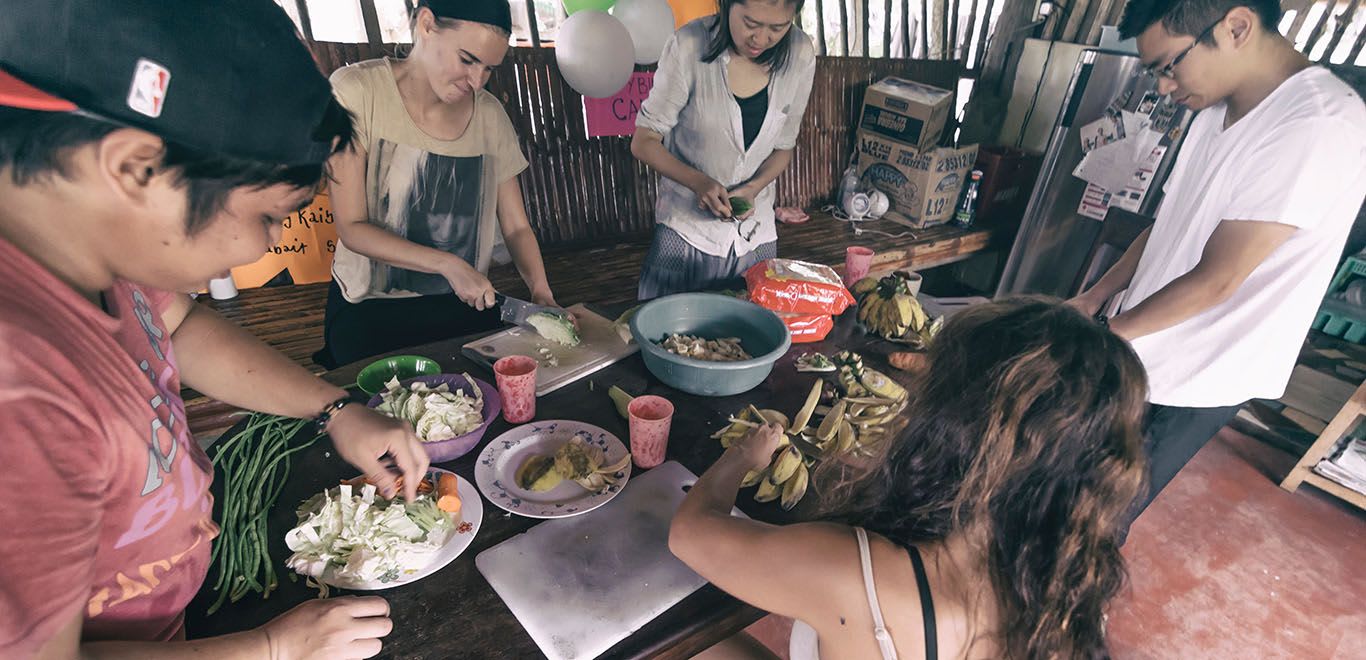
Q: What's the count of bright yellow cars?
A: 0